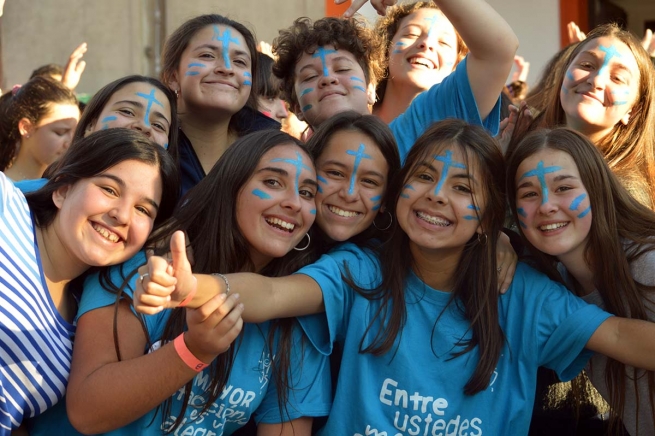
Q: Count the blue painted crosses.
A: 9